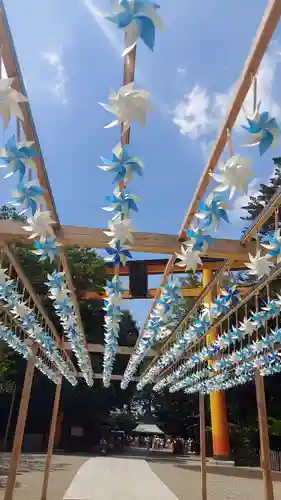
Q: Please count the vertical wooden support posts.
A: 4